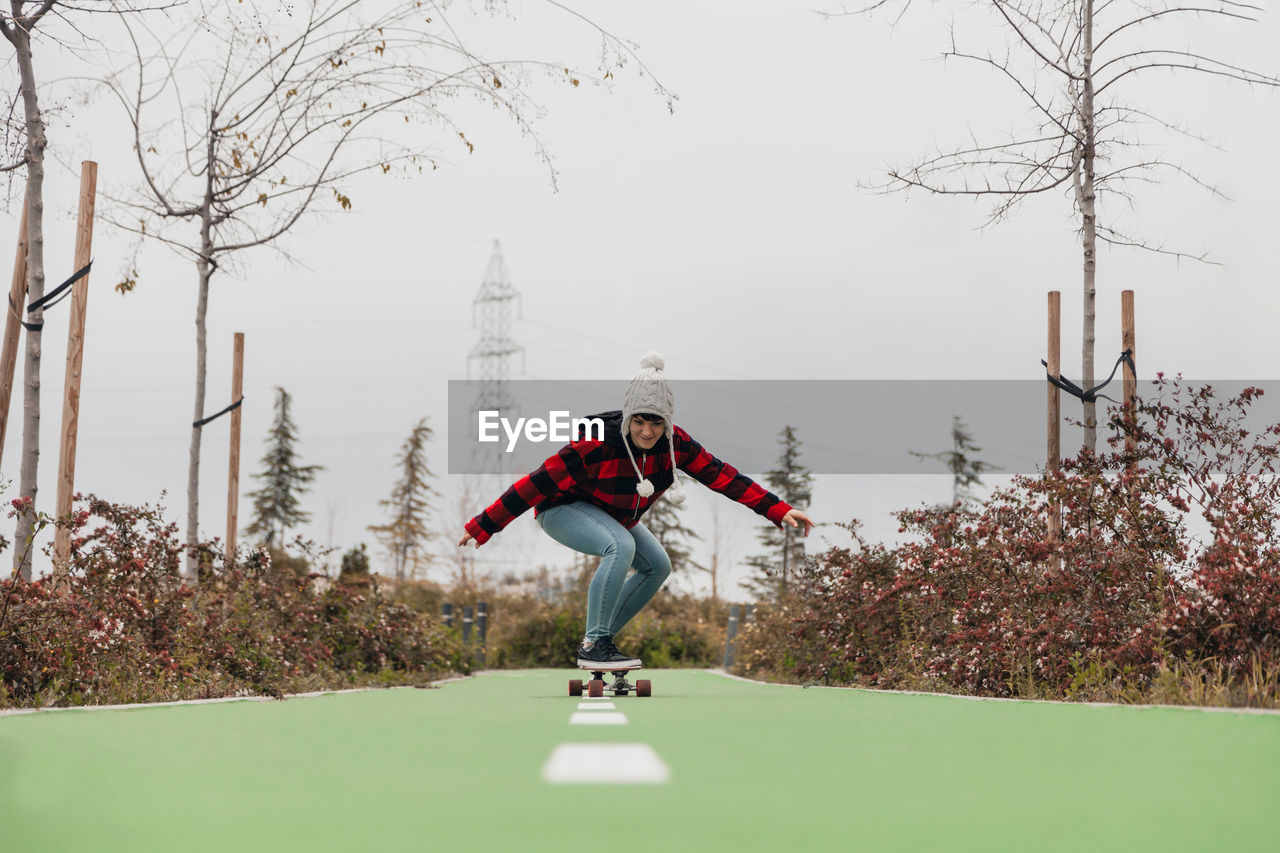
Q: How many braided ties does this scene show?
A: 2